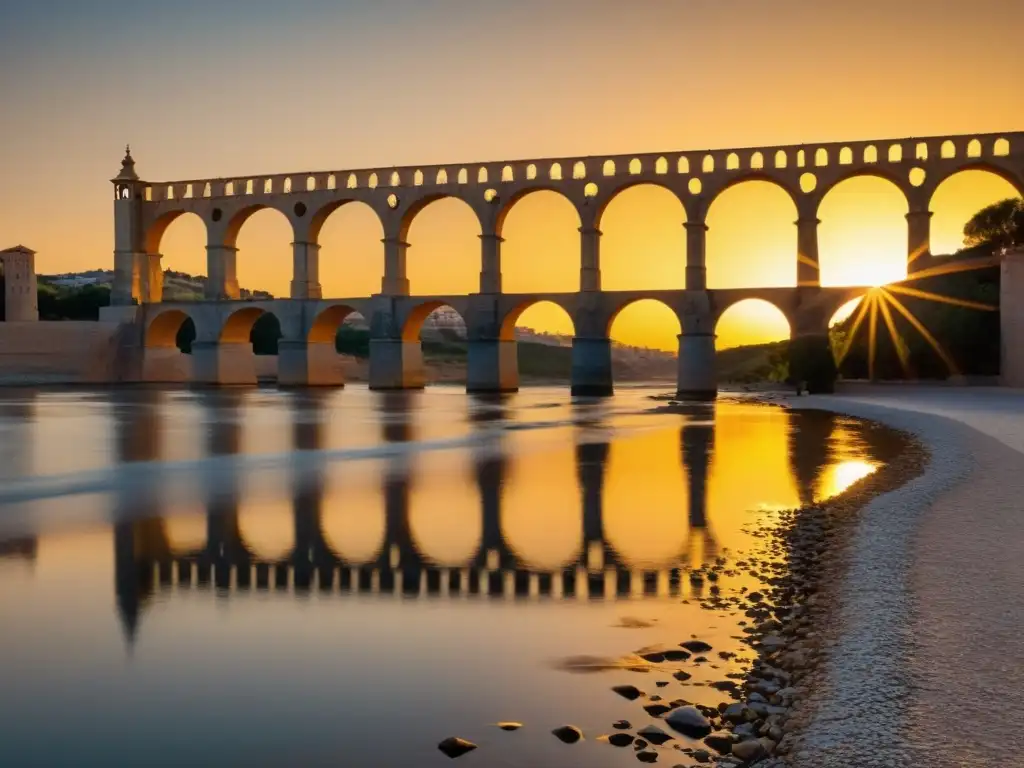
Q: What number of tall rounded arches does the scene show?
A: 9